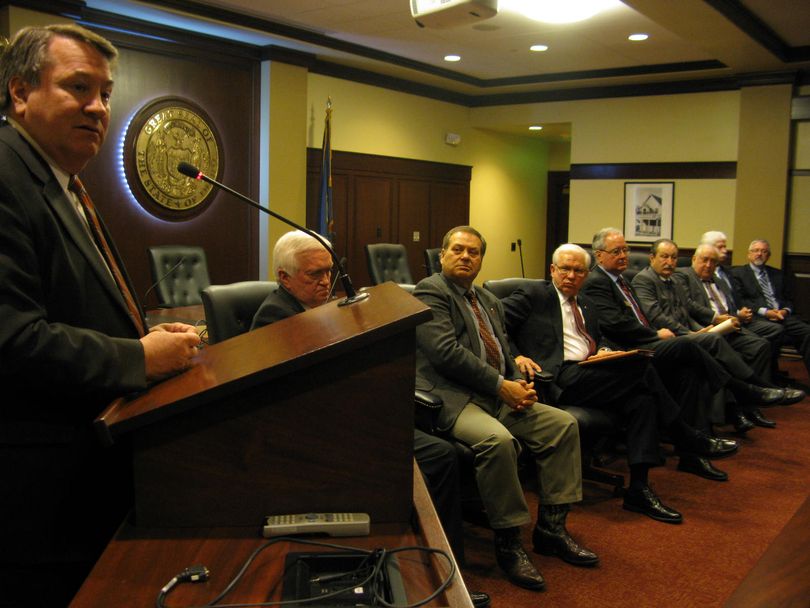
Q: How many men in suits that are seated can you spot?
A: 8